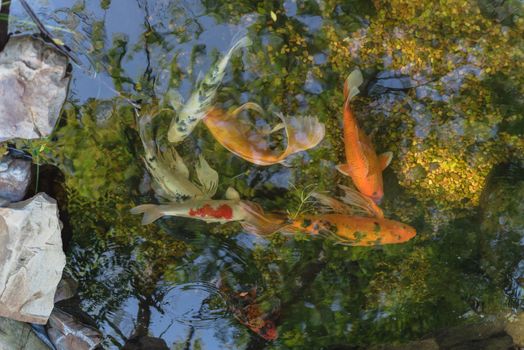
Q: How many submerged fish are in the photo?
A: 7